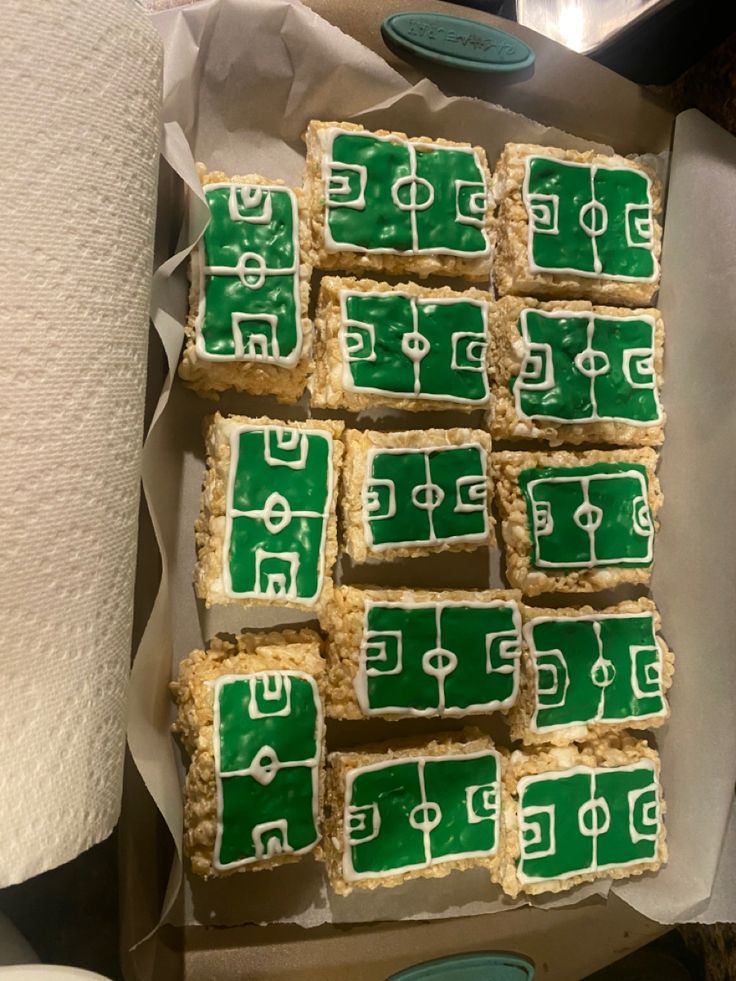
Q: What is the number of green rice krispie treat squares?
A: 13